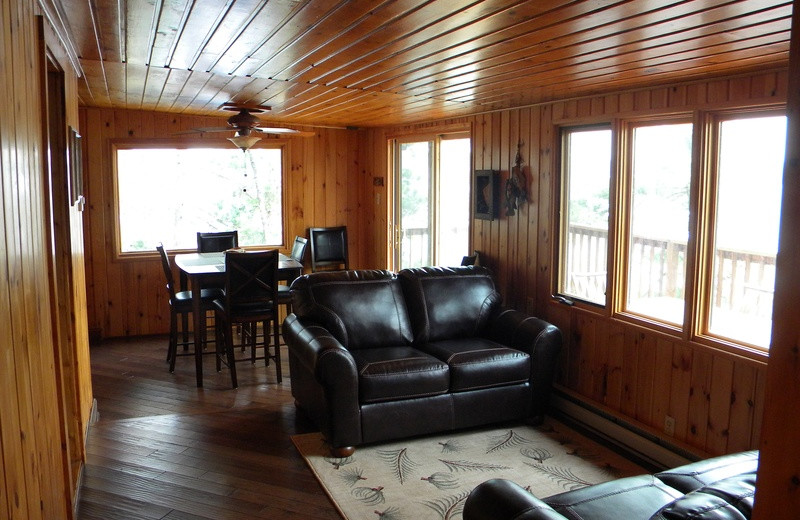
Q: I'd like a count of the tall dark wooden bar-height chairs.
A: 5